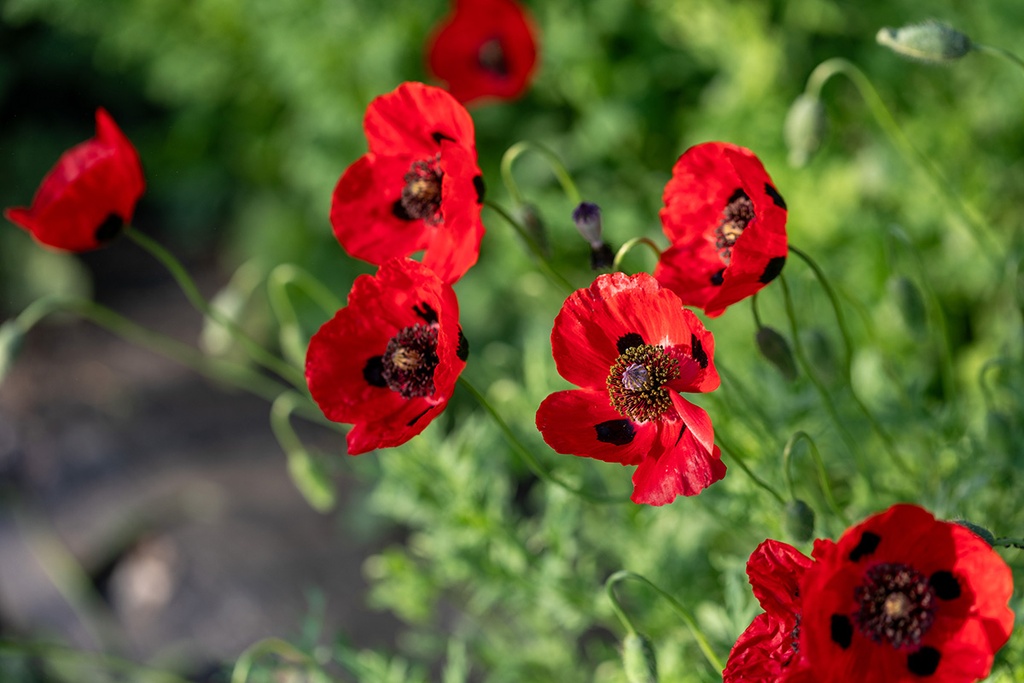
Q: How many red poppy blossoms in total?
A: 8